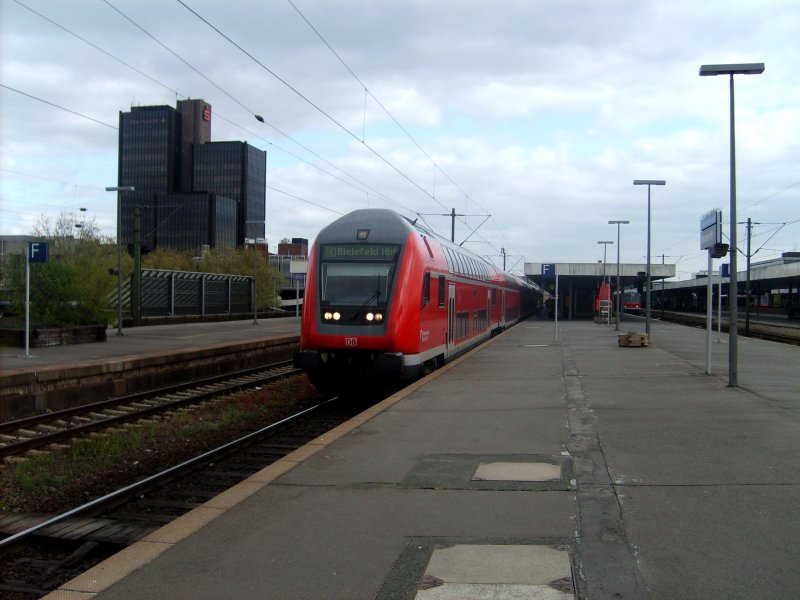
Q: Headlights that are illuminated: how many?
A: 4